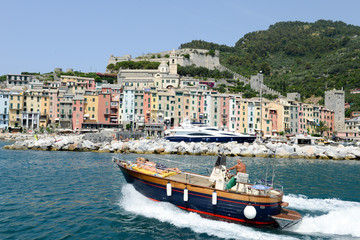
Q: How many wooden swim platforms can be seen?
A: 1